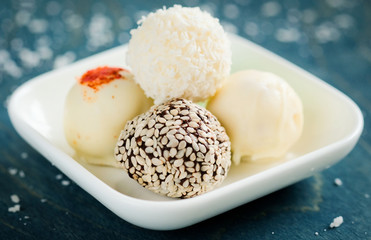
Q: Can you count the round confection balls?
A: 4